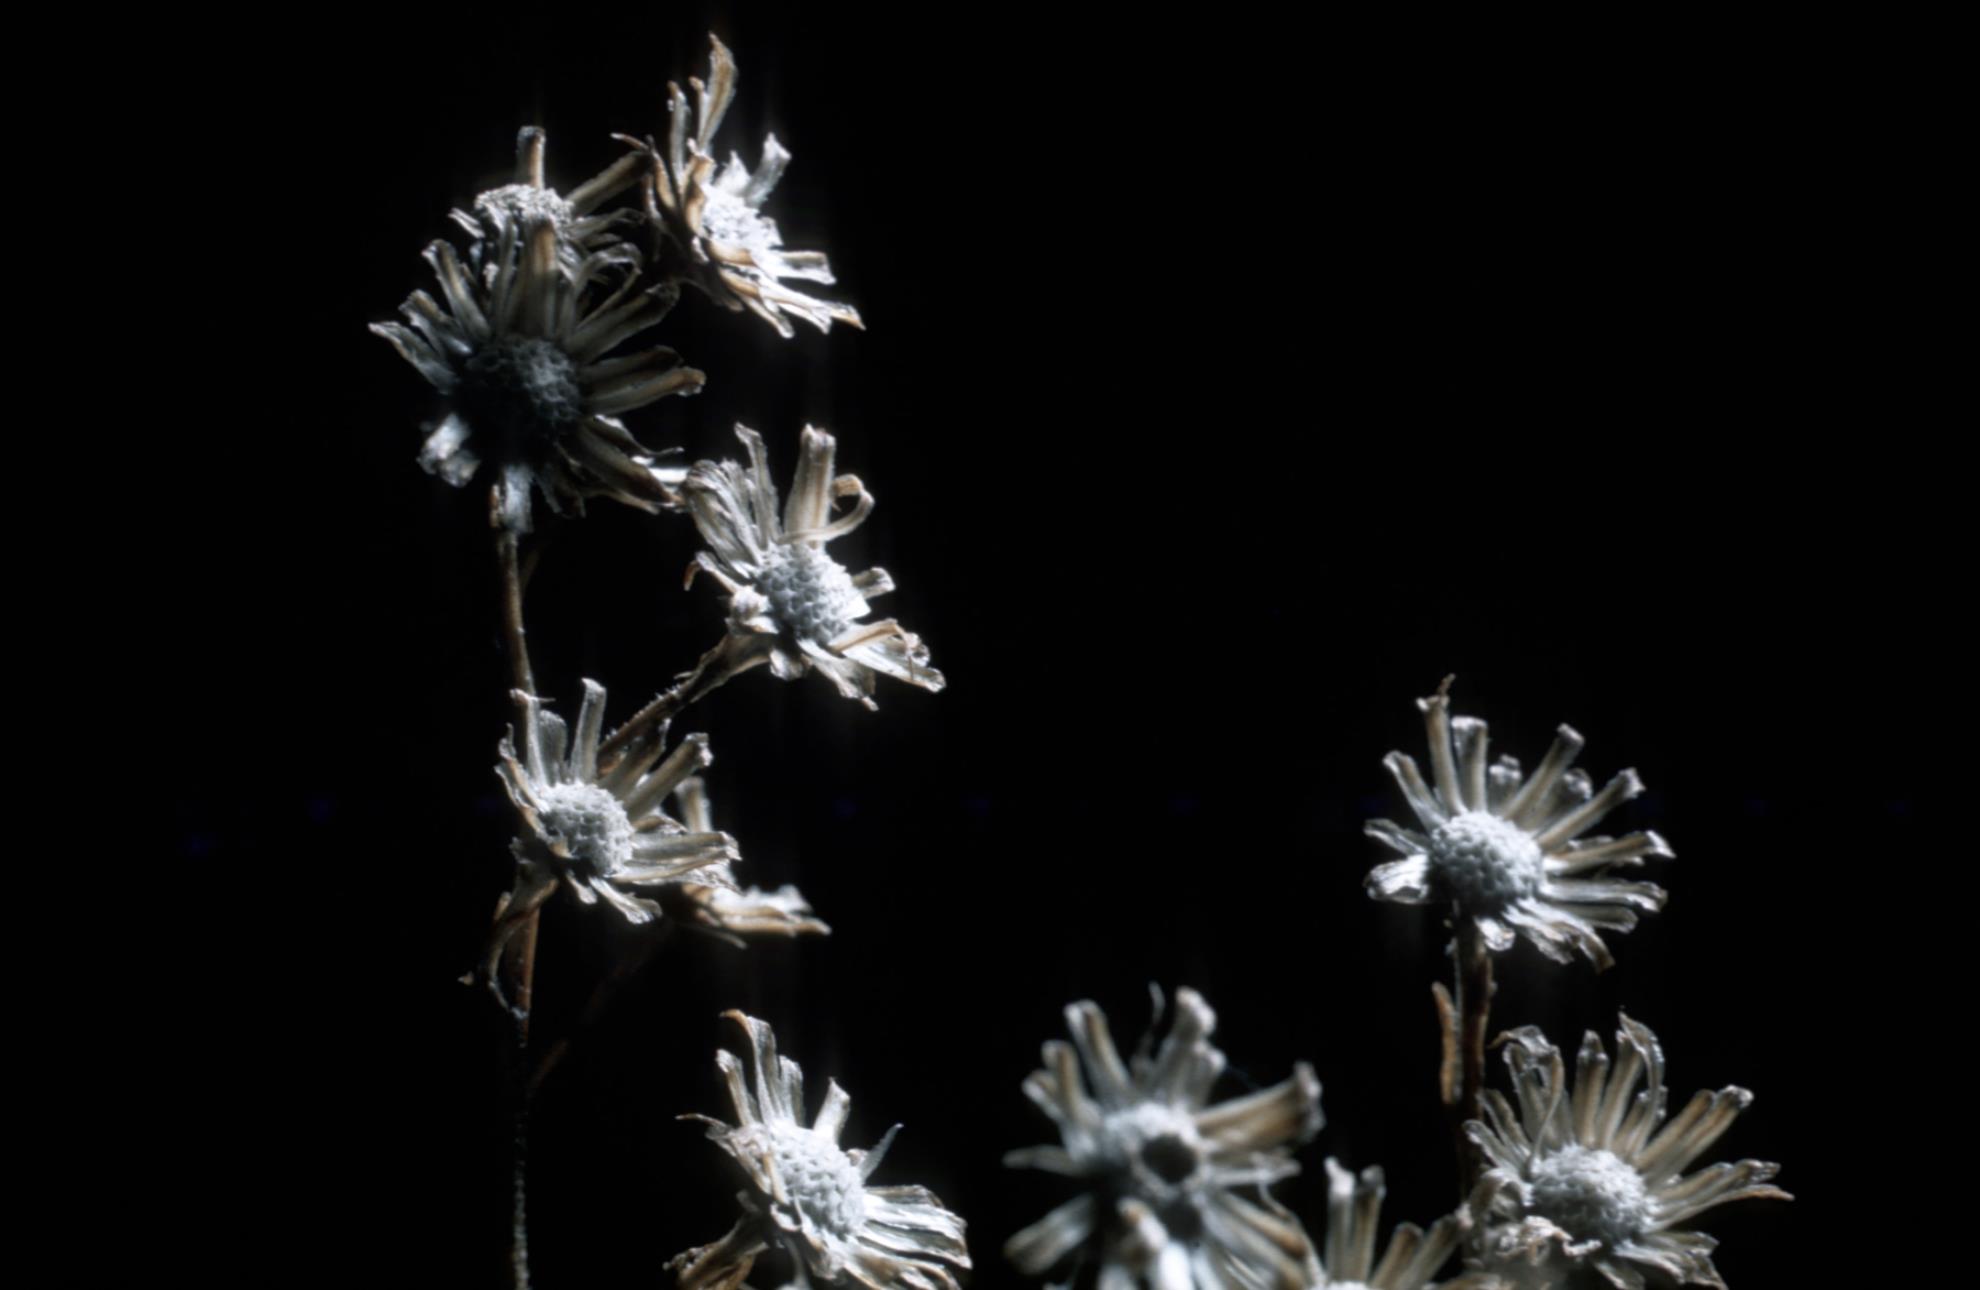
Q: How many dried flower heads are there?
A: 11